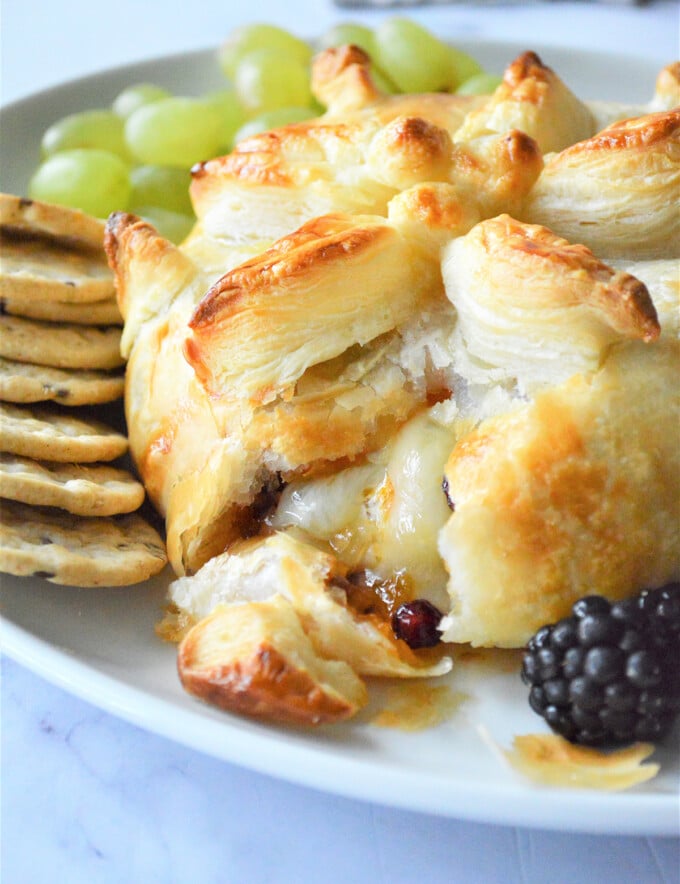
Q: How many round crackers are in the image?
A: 8